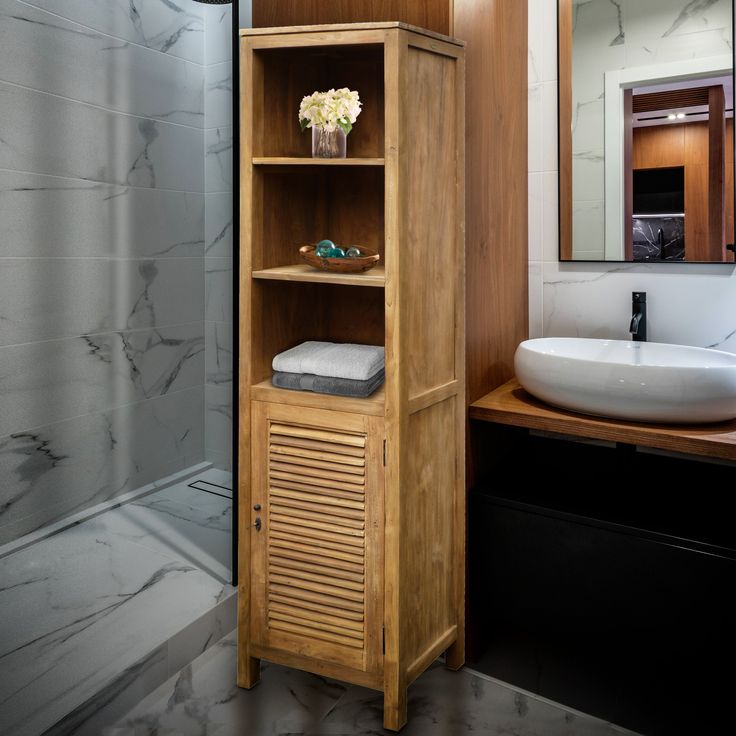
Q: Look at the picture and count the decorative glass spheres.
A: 3